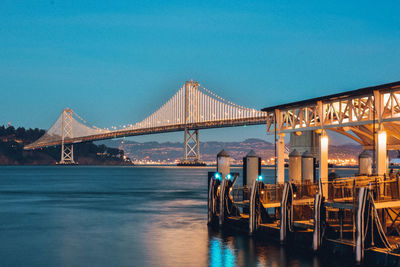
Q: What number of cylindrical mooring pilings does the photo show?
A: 5